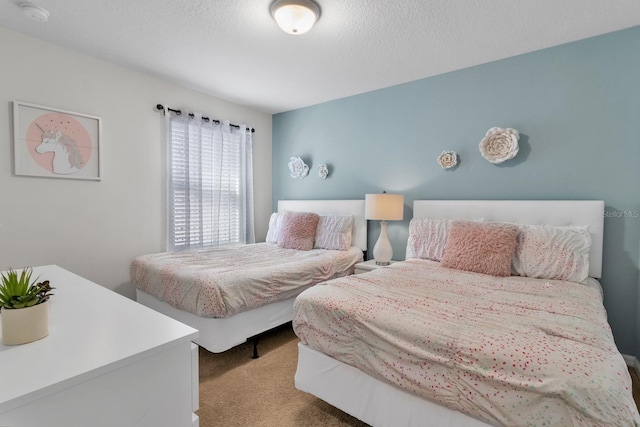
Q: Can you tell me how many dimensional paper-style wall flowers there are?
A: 4